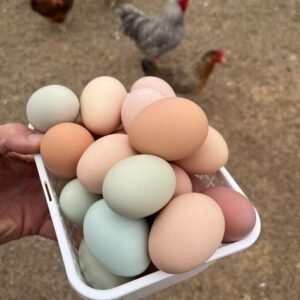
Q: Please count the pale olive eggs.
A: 4